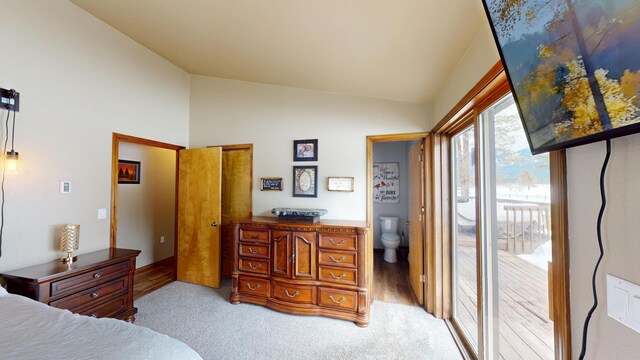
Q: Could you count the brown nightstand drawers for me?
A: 3